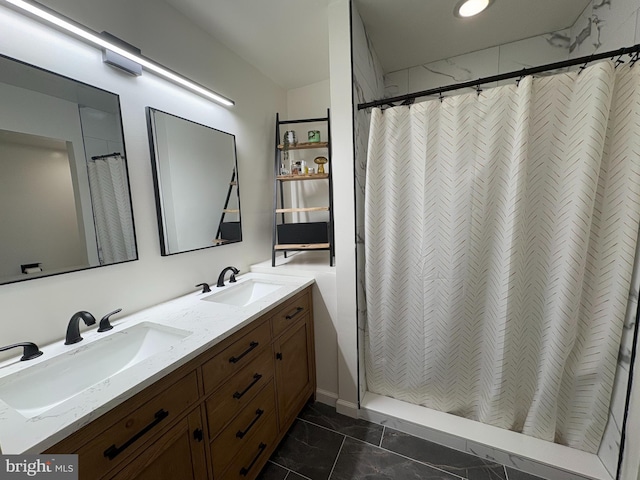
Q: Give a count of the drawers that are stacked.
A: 4